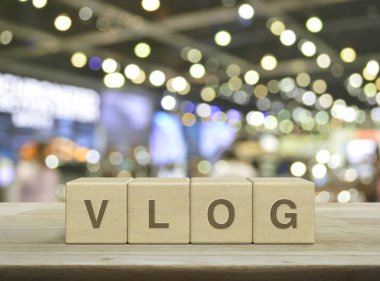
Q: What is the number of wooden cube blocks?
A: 4